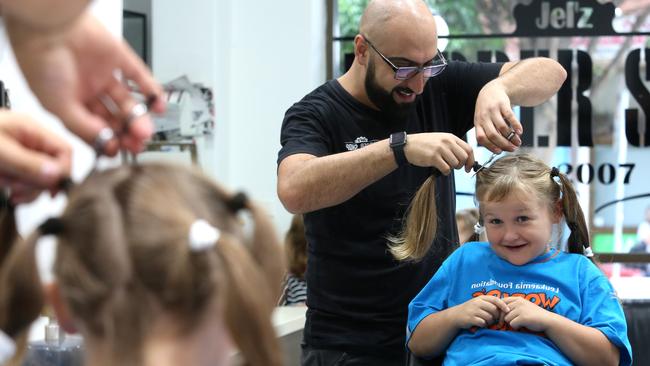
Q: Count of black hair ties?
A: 5